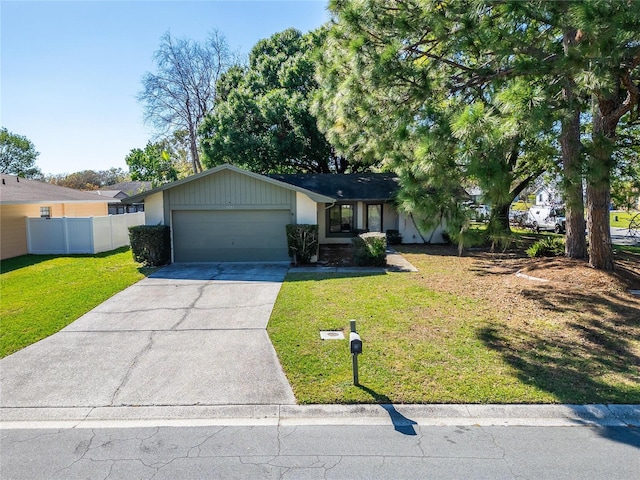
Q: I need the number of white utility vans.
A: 1